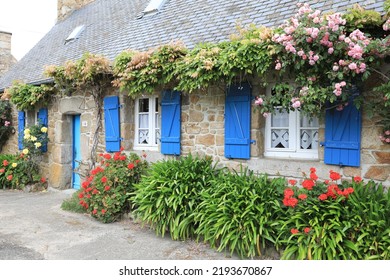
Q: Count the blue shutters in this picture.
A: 6